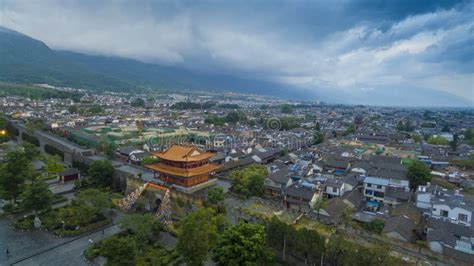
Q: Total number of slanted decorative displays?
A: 2